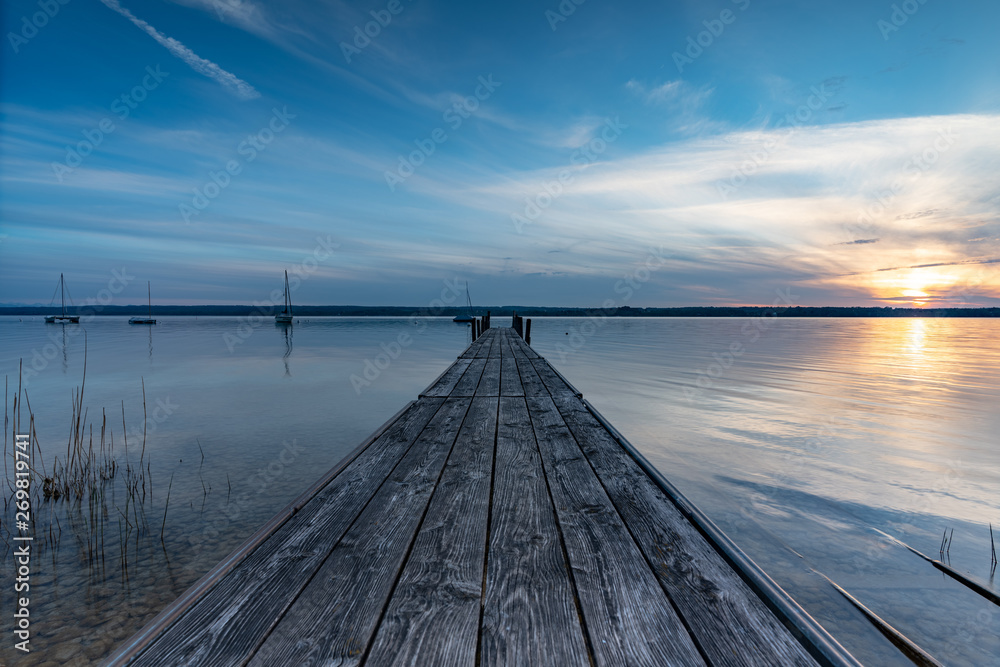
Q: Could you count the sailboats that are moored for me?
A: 4